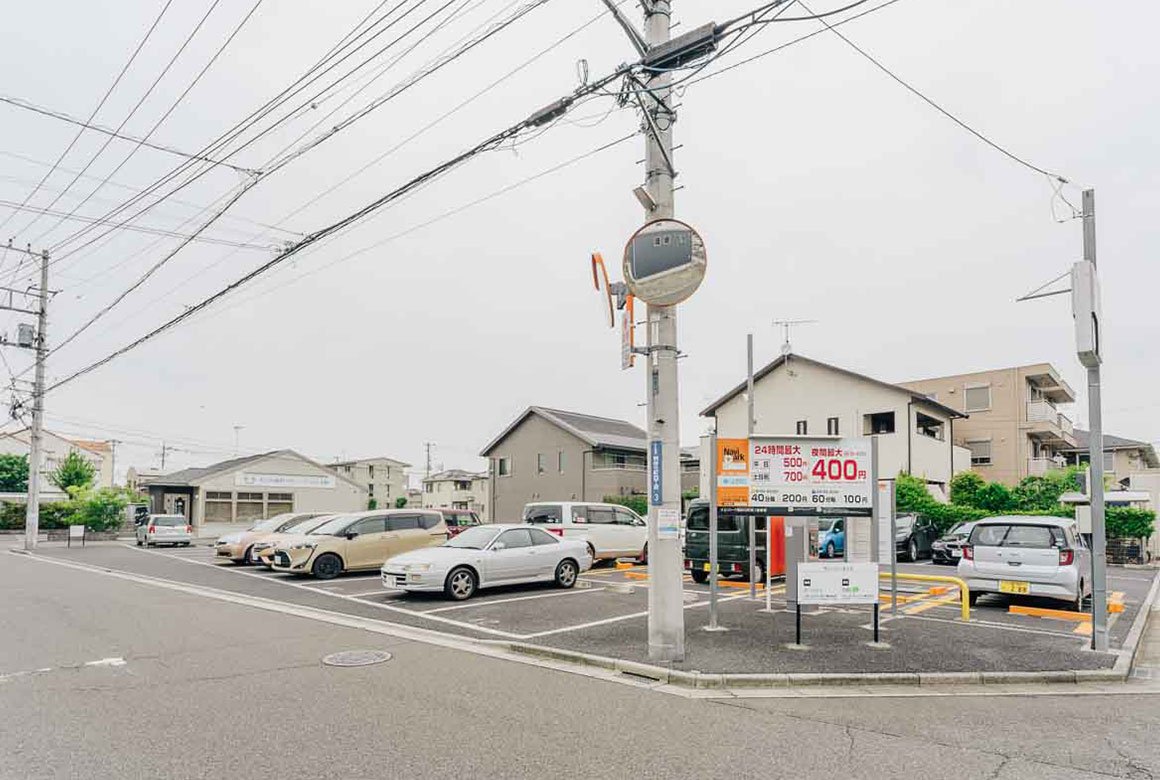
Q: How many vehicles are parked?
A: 12